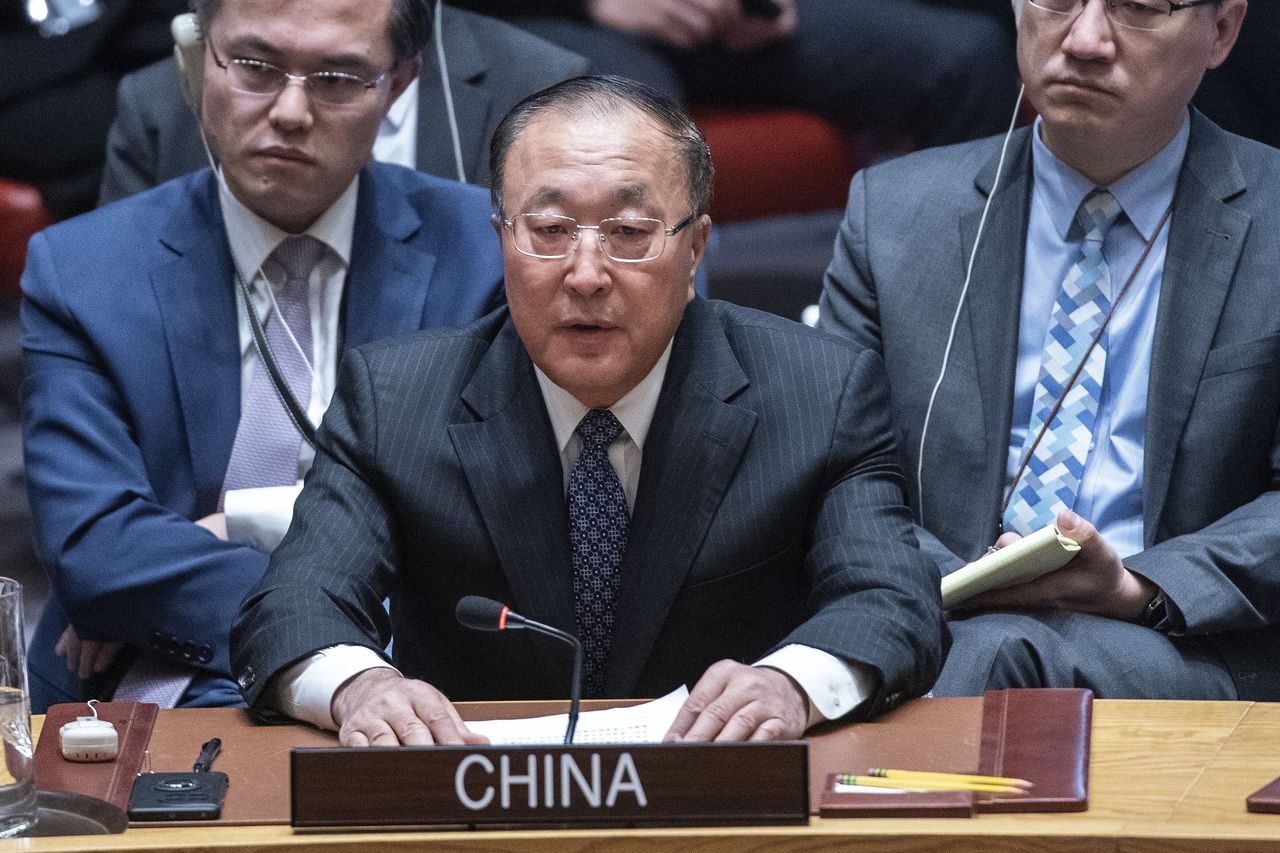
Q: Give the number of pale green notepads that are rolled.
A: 1